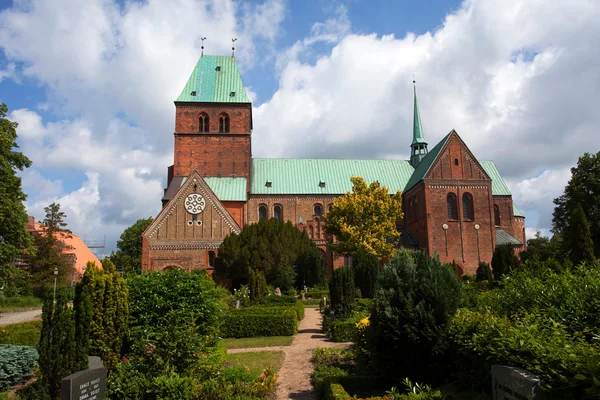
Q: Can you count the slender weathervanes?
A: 2